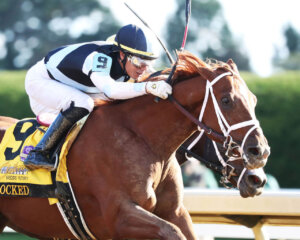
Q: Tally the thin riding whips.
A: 2